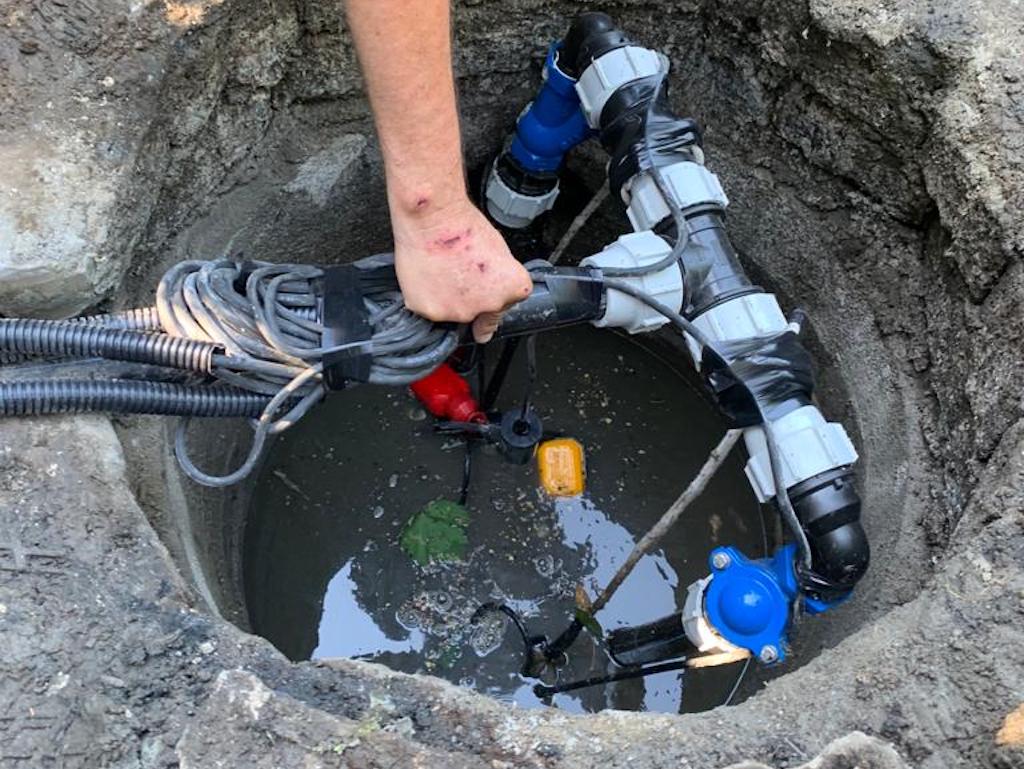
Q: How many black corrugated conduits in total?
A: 3